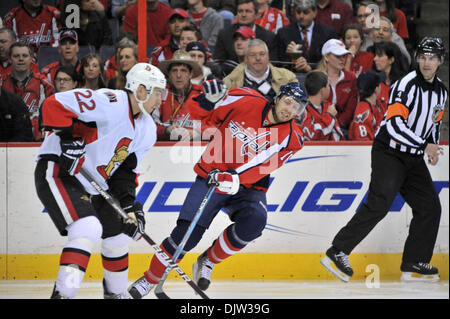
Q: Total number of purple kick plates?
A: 0